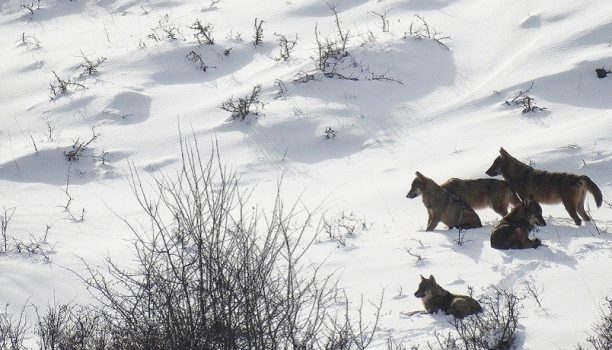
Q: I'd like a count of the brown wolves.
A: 5